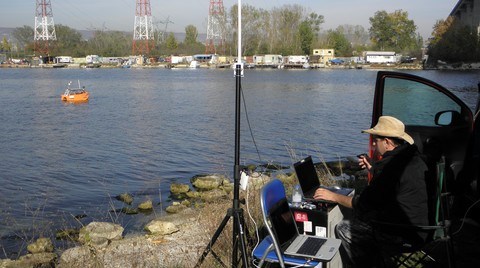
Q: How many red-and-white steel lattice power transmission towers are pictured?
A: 3